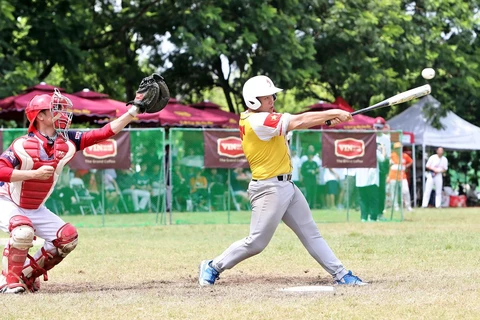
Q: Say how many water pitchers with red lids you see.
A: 0